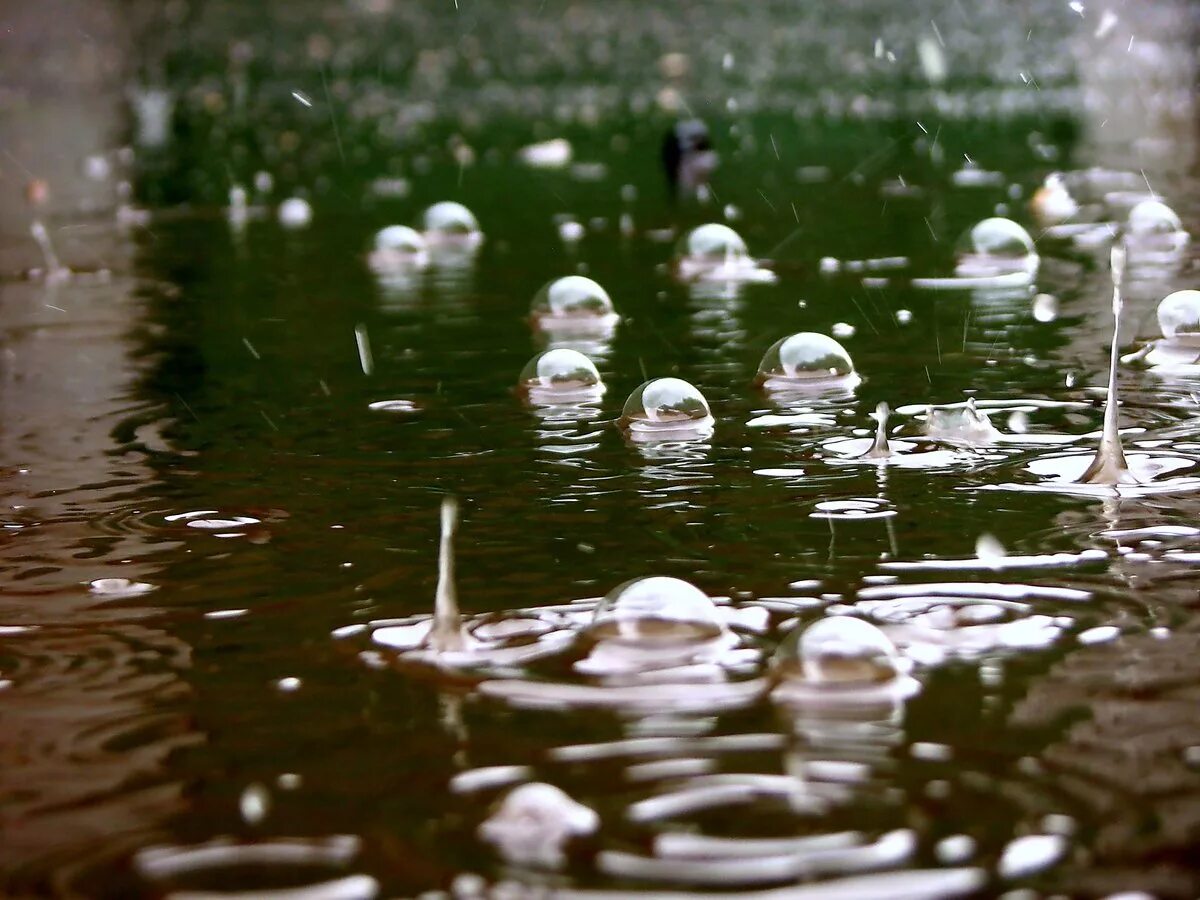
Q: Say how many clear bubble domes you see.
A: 12